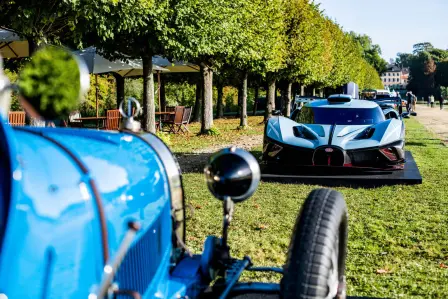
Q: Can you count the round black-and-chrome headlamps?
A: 1